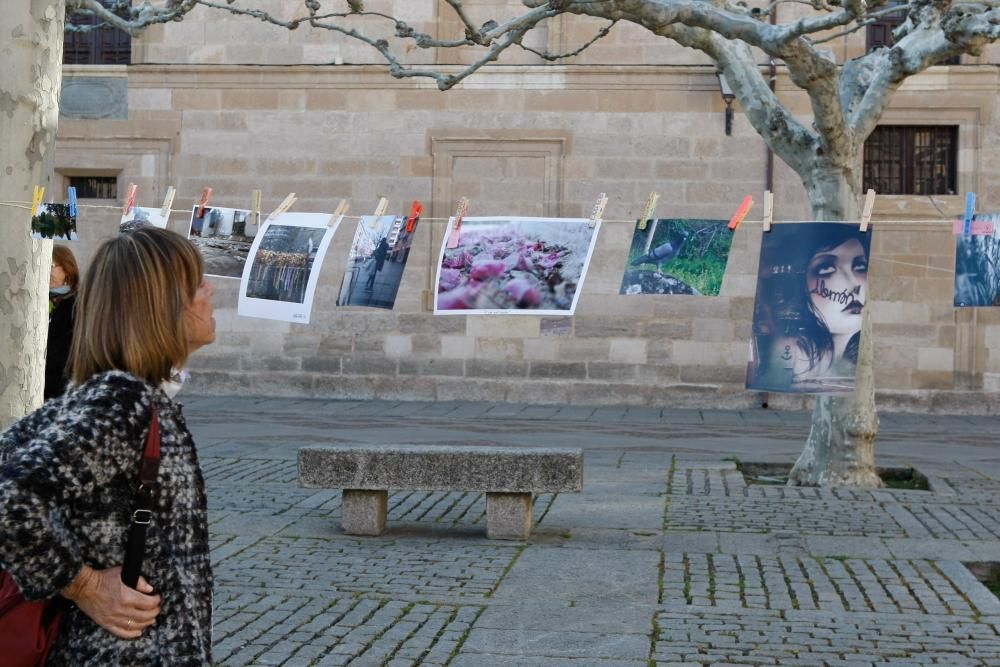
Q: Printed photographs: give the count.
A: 9